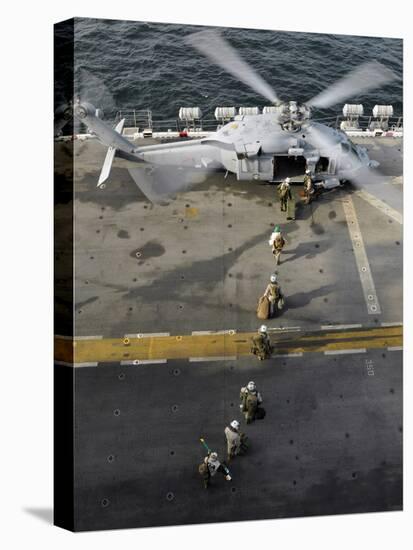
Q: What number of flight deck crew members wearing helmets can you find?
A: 8